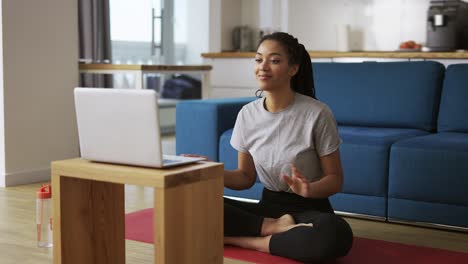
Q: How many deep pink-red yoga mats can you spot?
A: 1